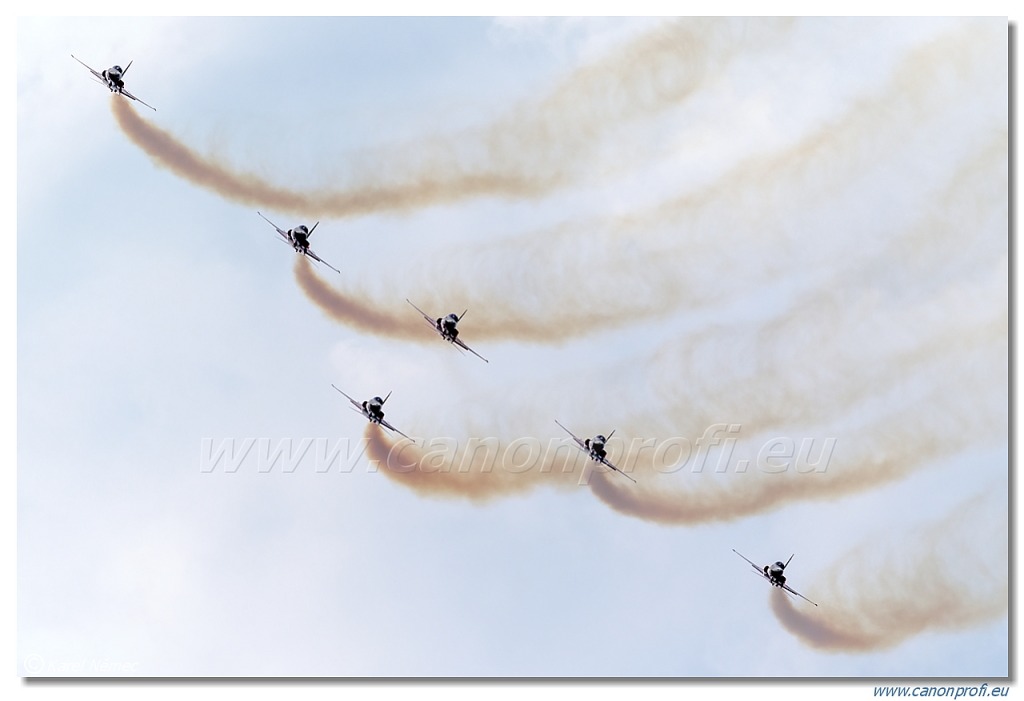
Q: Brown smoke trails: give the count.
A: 5